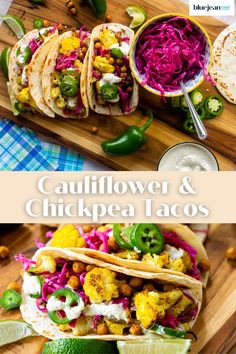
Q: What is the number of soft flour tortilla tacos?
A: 5